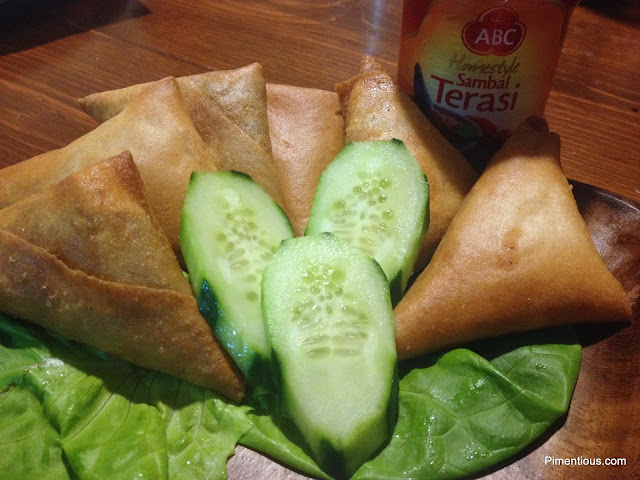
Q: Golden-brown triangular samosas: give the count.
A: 6